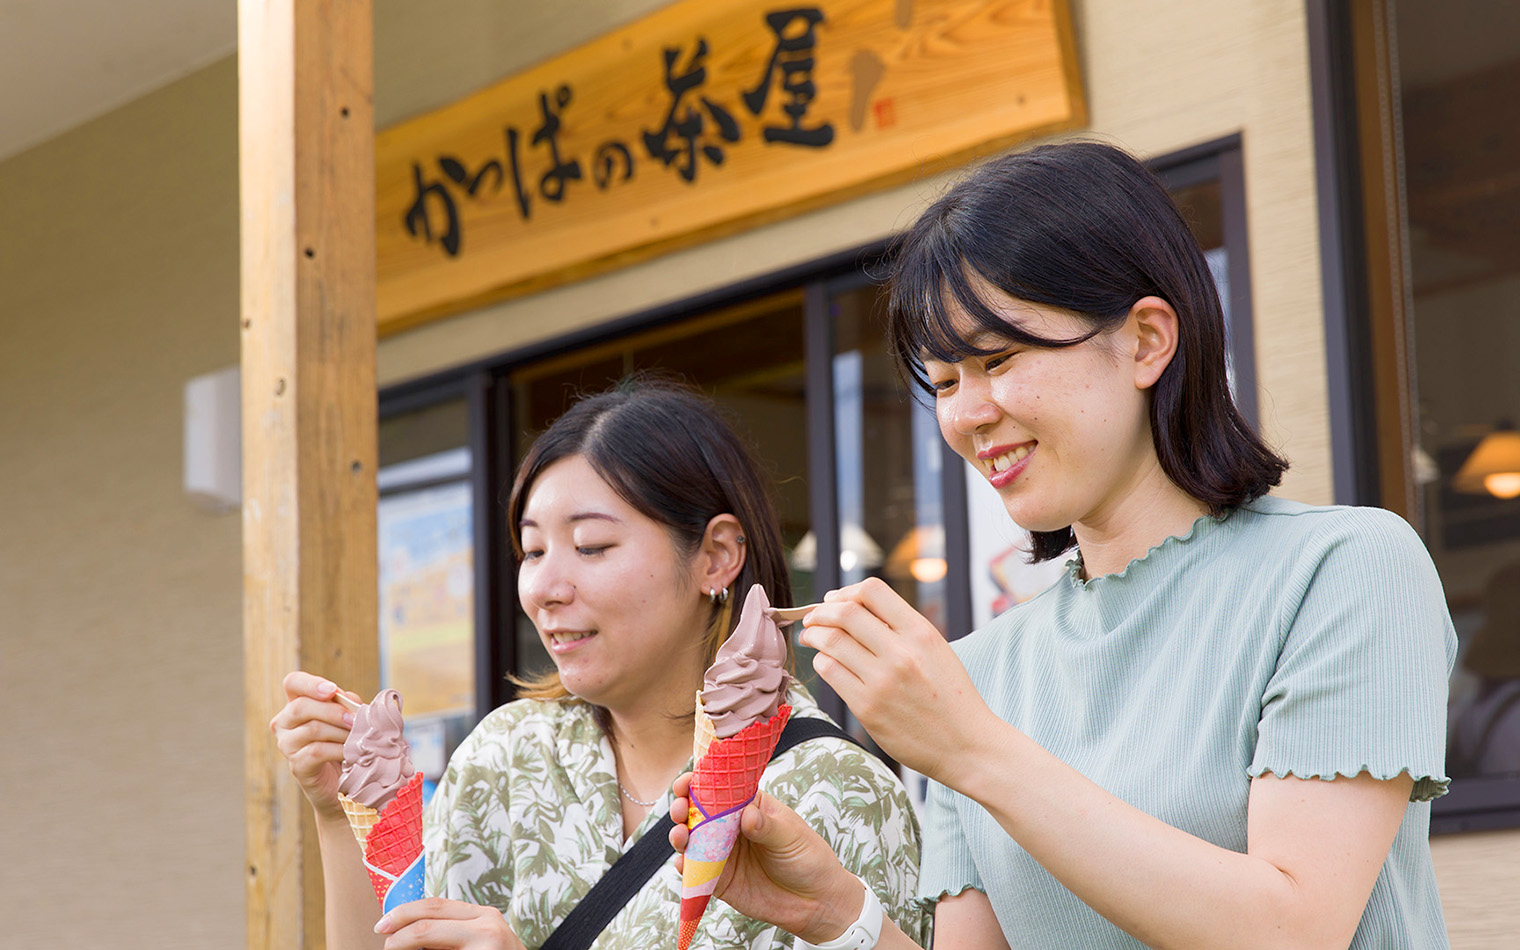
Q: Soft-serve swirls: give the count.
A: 2